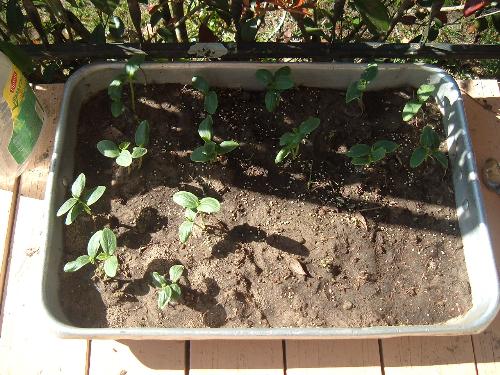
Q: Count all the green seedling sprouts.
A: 14